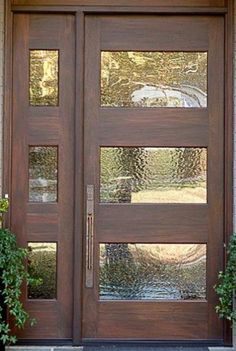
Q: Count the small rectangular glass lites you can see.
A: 3